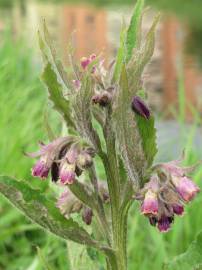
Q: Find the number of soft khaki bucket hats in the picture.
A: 0